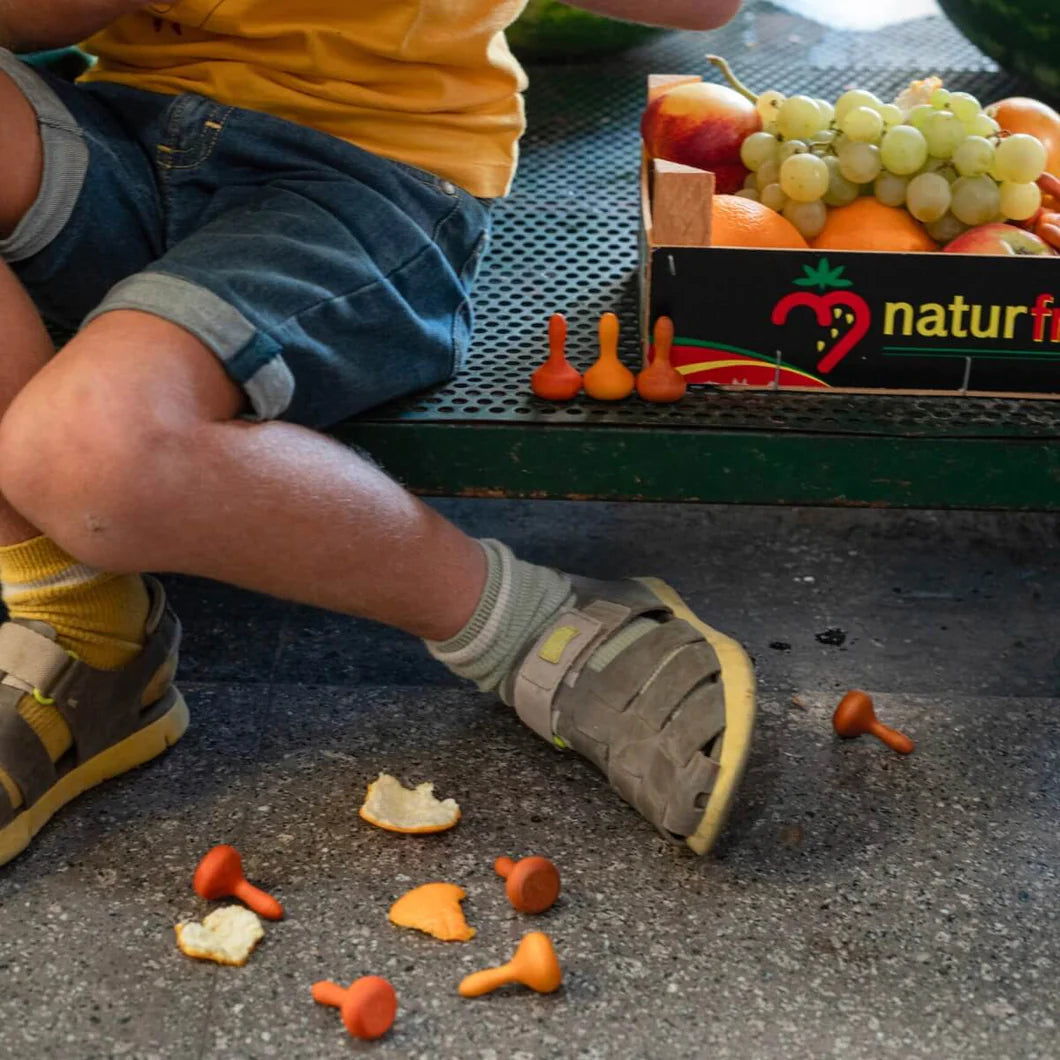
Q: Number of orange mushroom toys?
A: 8